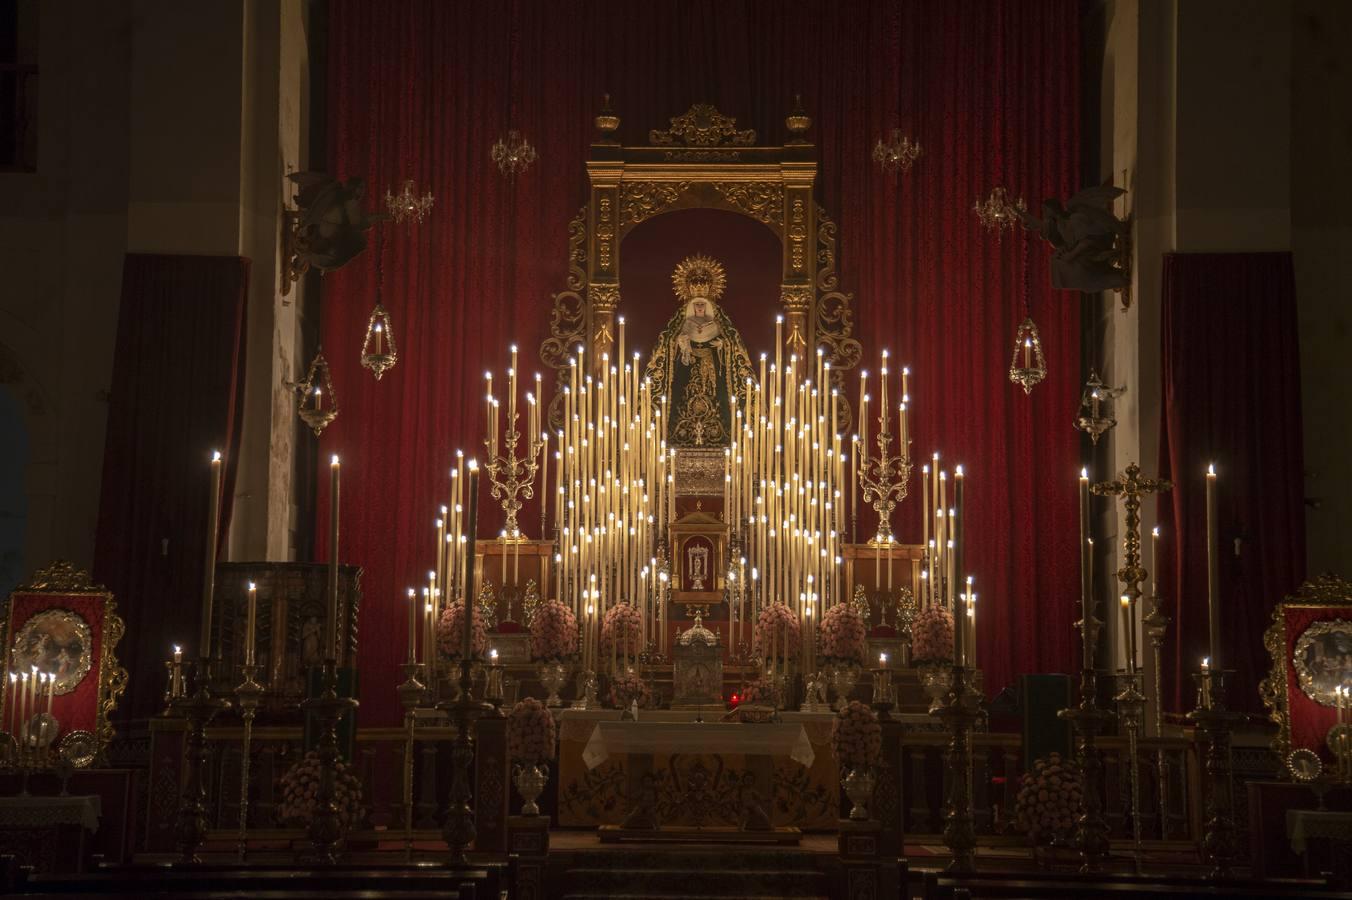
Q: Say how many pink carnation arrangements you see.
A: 12